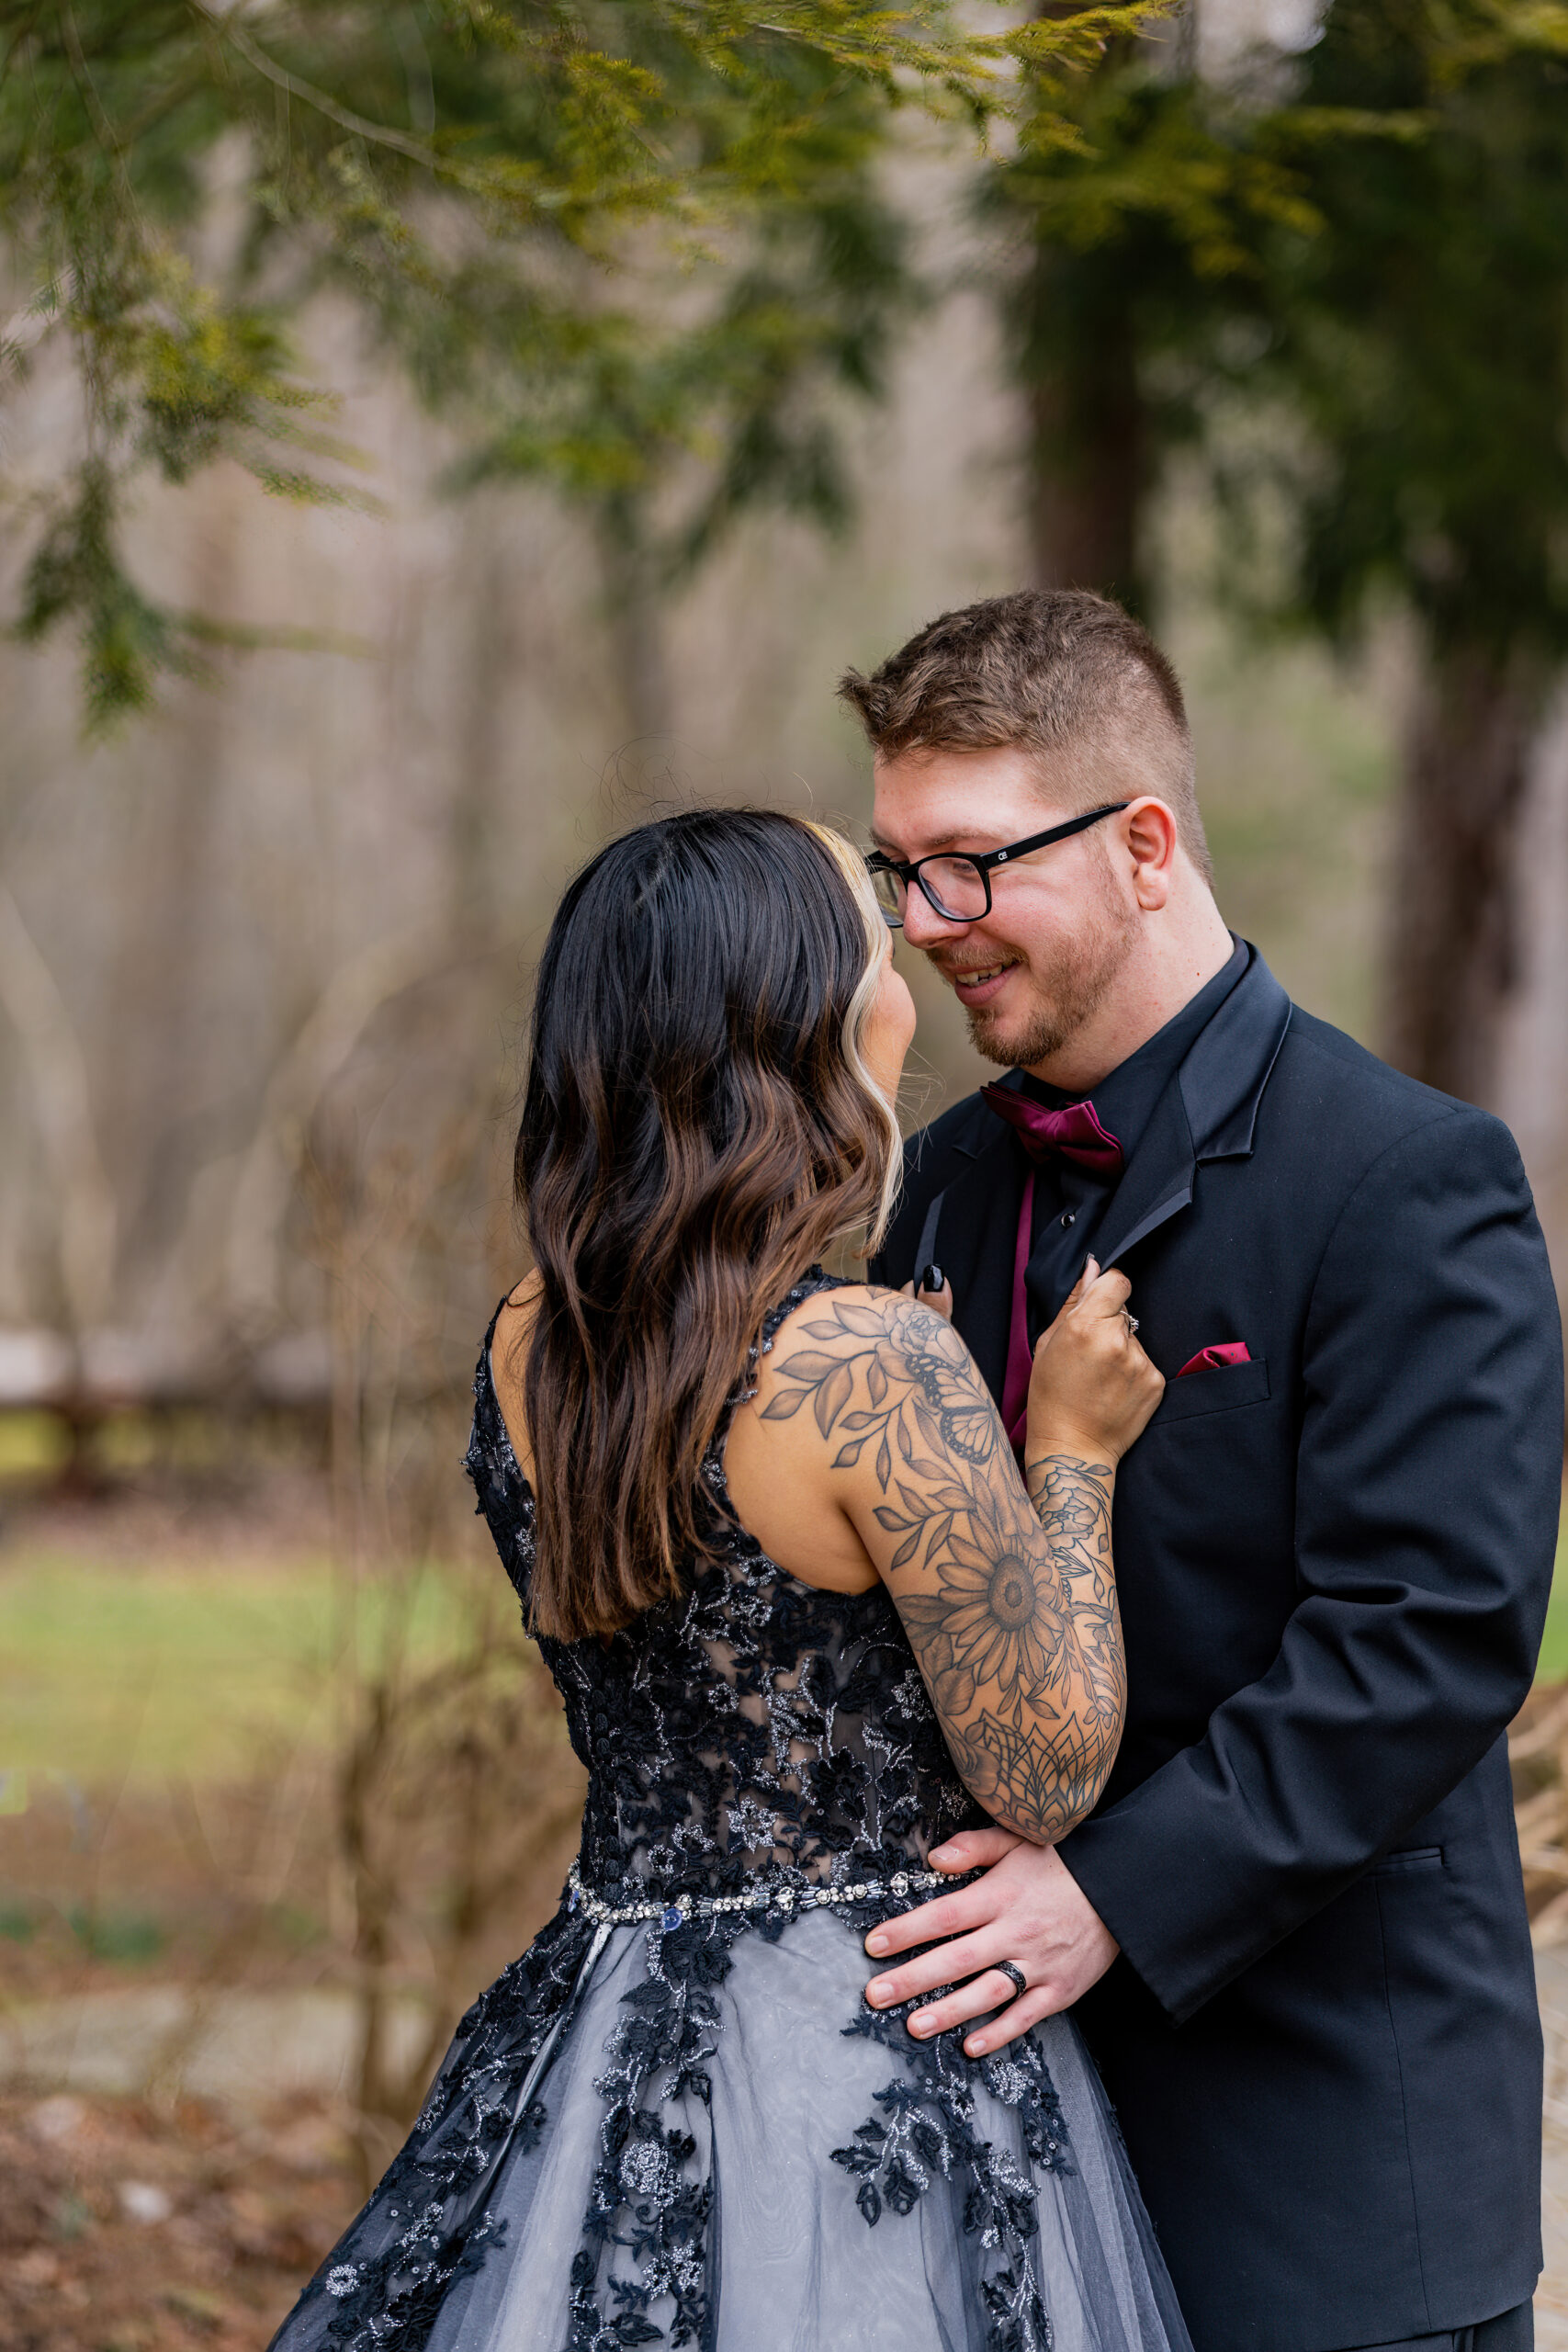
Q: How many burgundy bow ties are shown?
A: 1